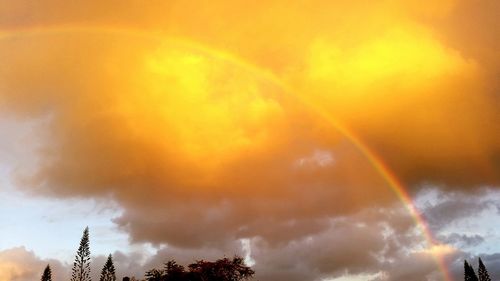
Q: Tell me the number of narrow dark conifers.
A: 5